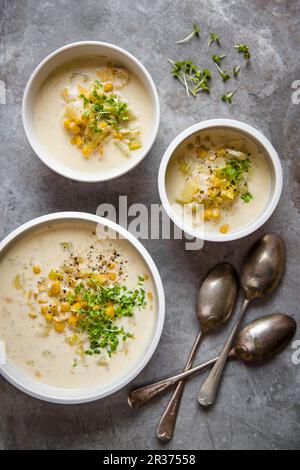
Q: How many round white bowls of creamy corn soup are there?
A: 3